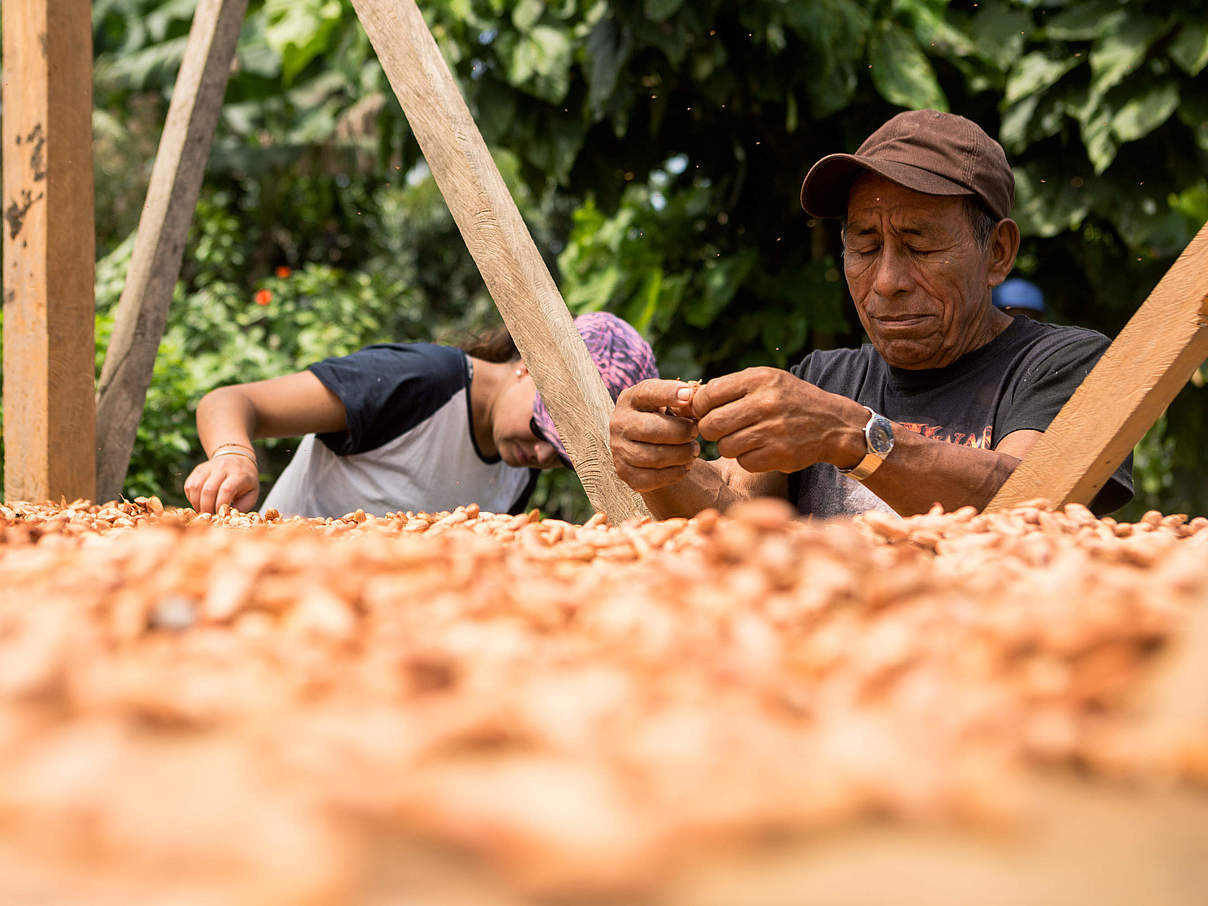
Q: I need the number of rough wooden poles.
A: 4